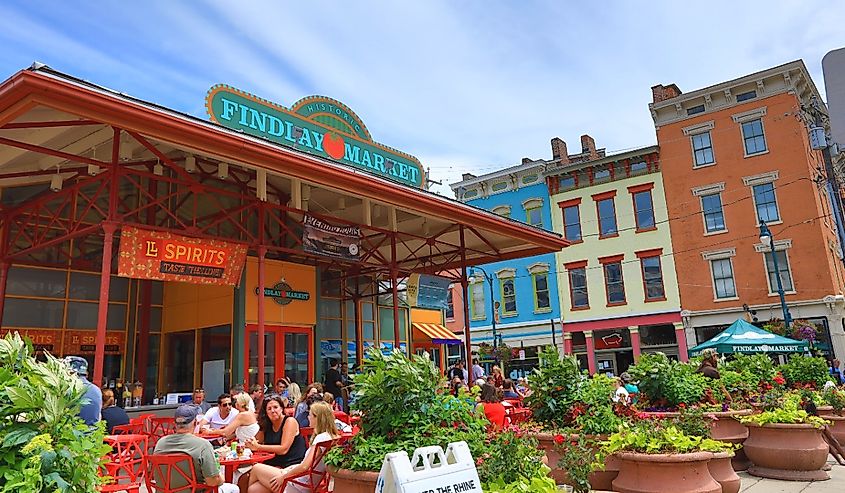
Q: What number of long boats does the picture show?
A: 0